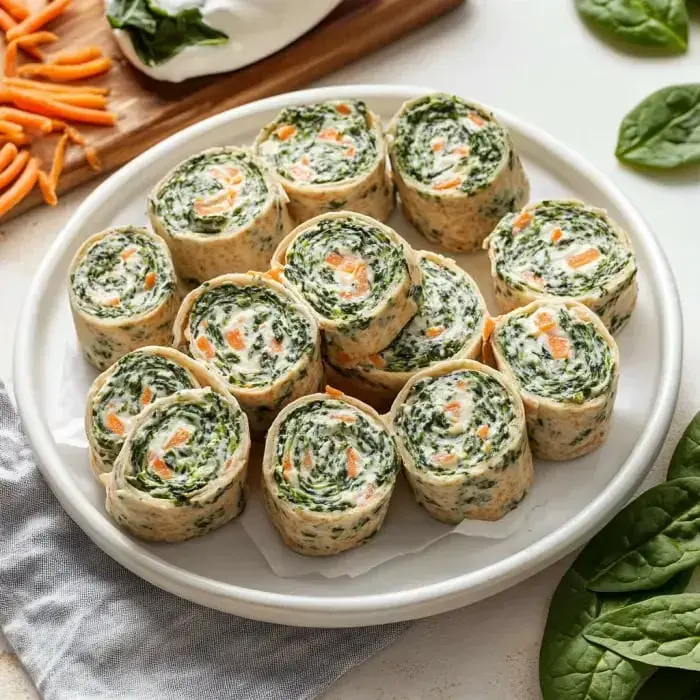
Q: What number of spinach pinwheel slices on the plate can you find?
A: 13